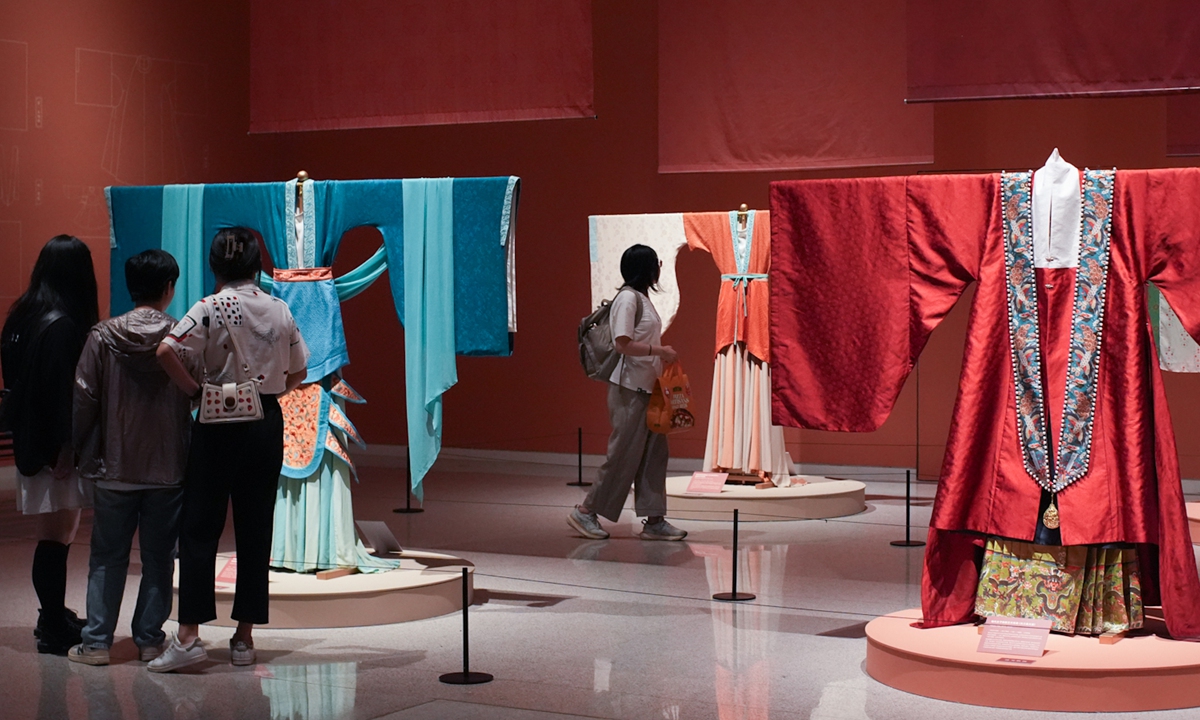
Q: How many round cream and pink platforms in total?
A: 3